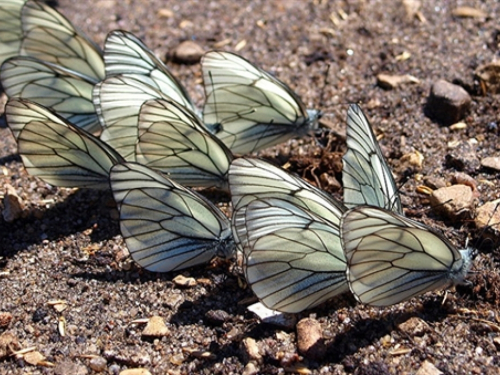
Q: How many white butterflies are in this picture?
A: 13